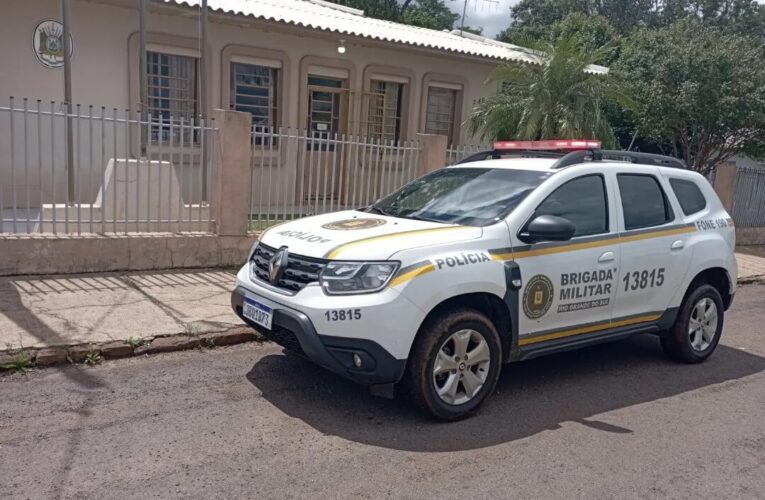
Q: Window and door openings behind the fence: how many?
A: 5